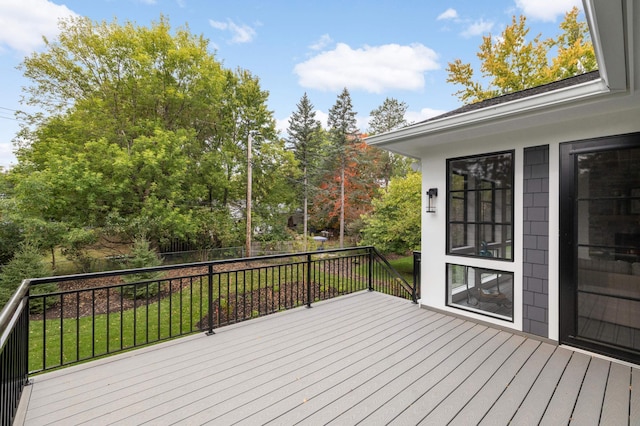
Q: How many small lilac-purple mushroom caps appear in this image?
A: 0